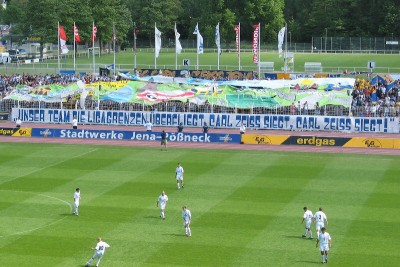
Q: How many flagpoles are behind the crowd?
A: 12